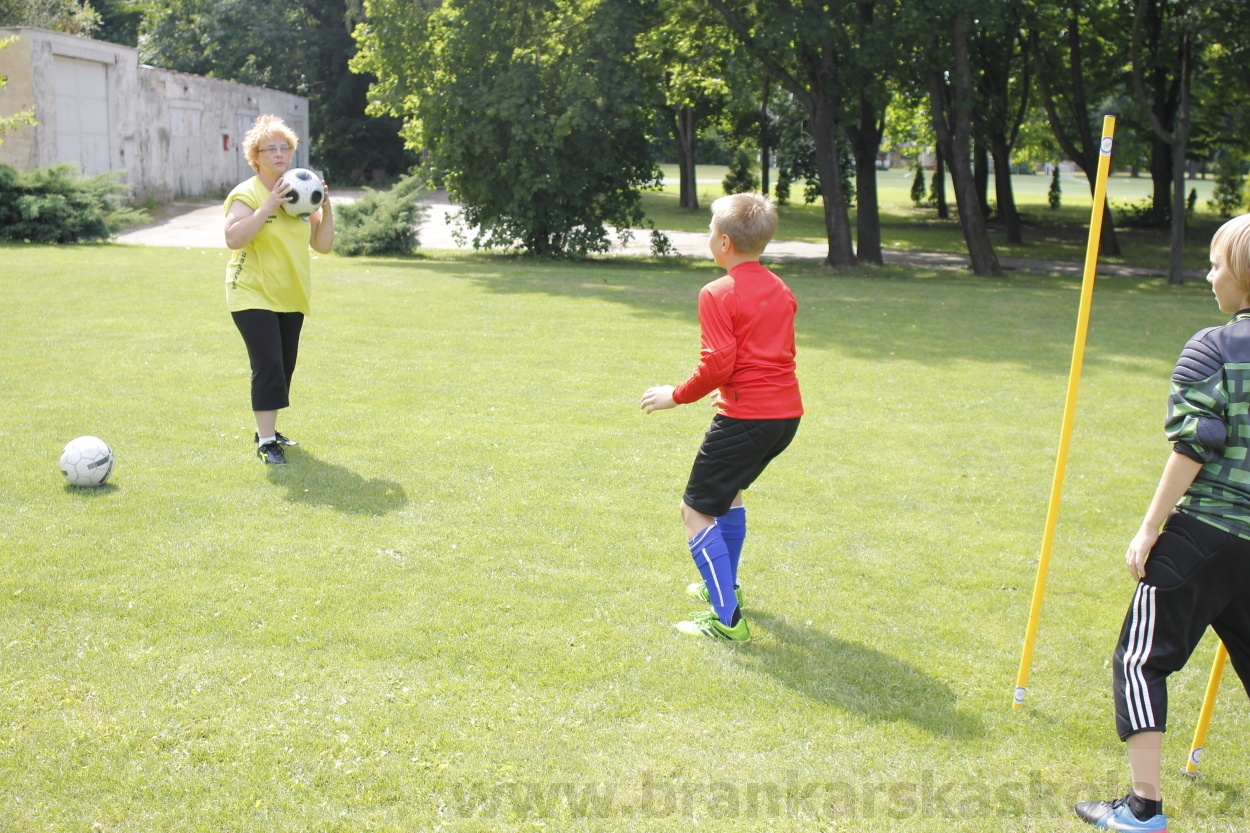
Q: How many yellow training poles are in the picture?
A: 2